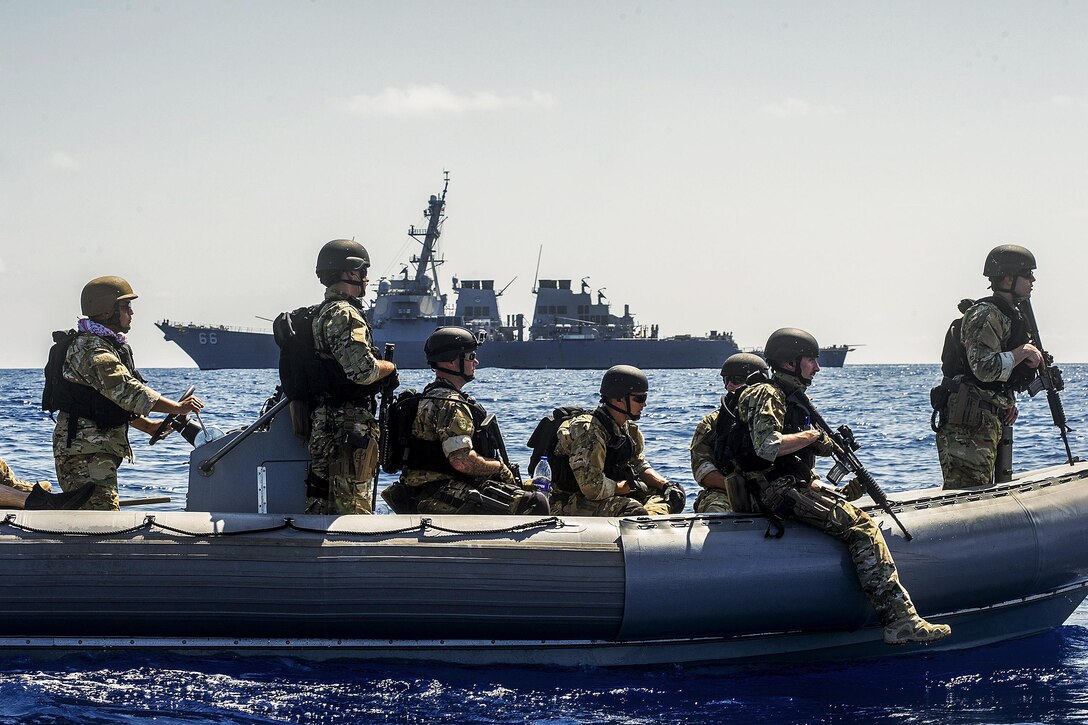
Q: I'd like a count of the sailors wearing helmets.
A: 7